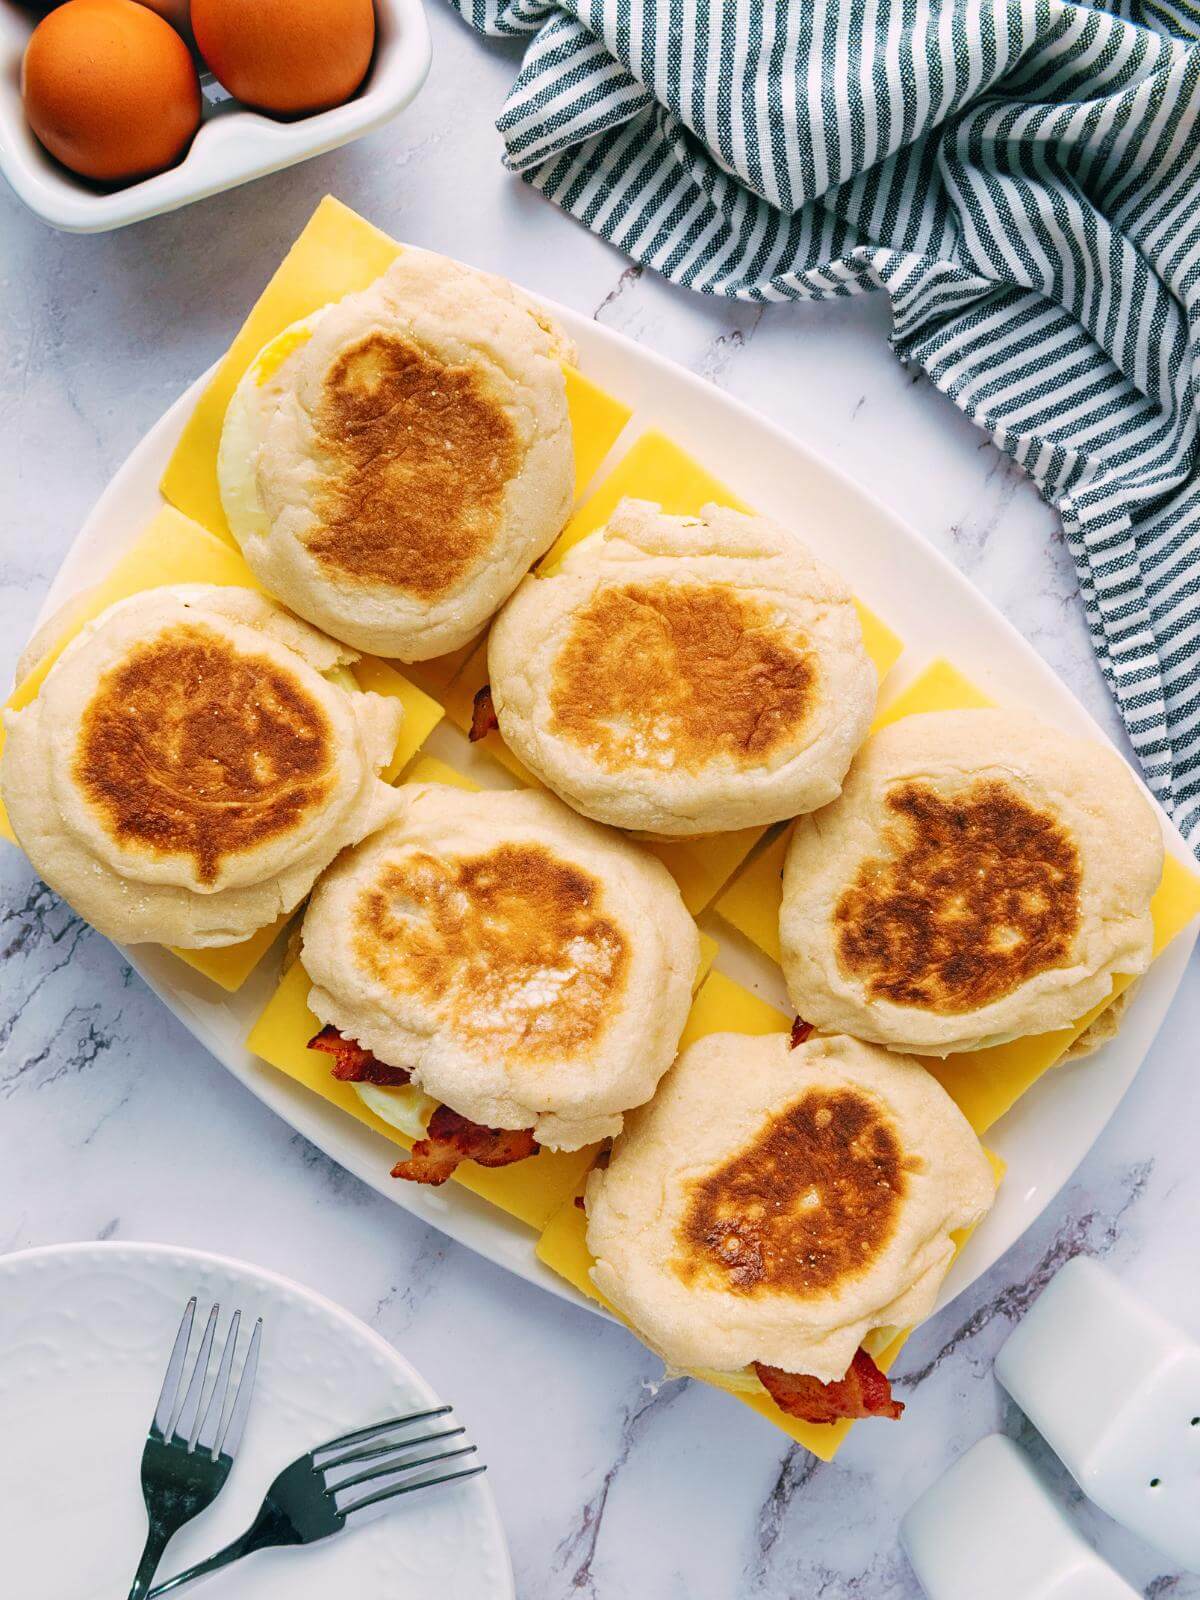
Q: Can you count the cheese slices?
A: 6